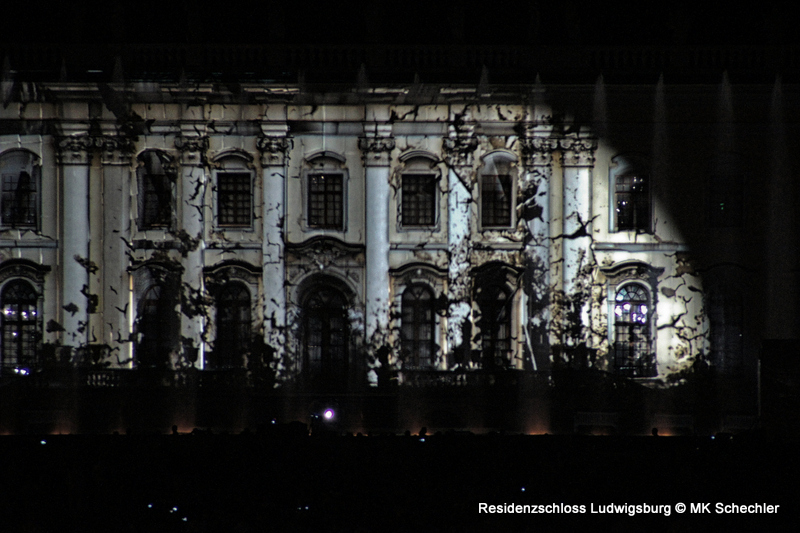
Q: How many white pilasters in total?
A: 8